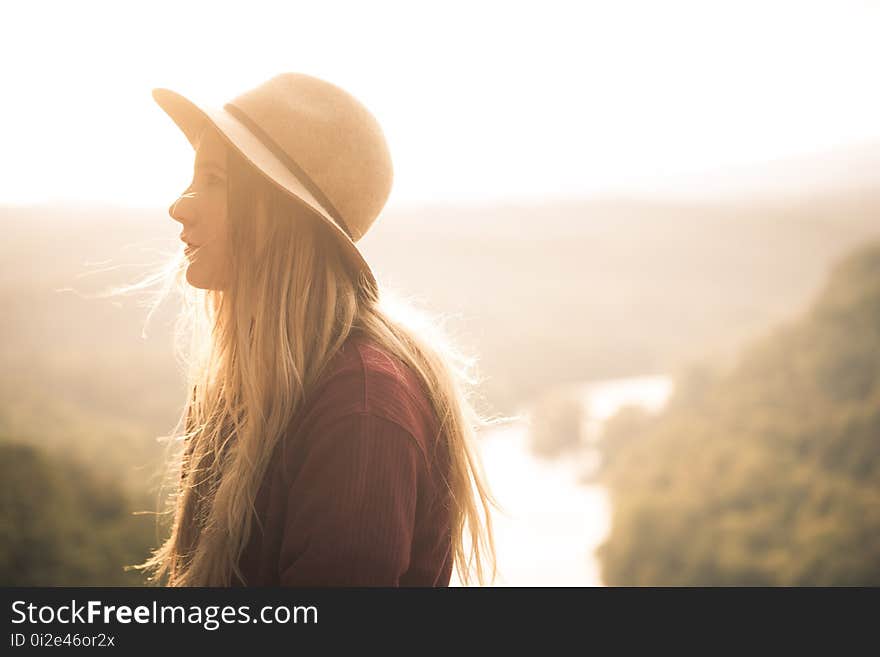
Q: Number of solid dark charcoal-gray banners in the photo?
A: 1